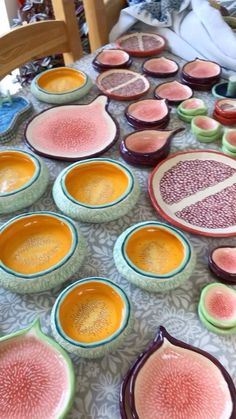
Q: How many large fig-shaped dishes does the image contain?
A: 3